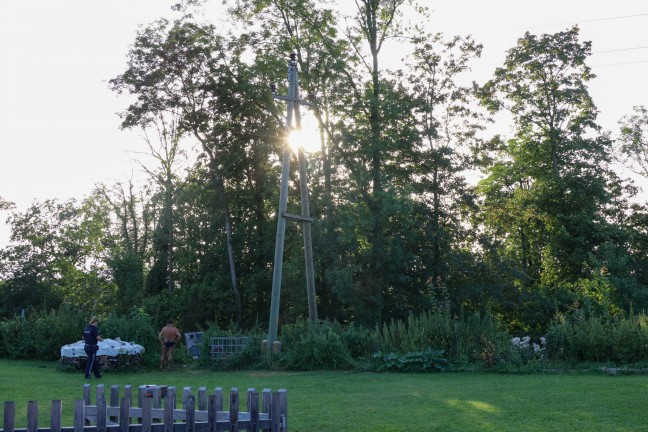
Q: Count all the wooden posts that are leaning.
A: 2